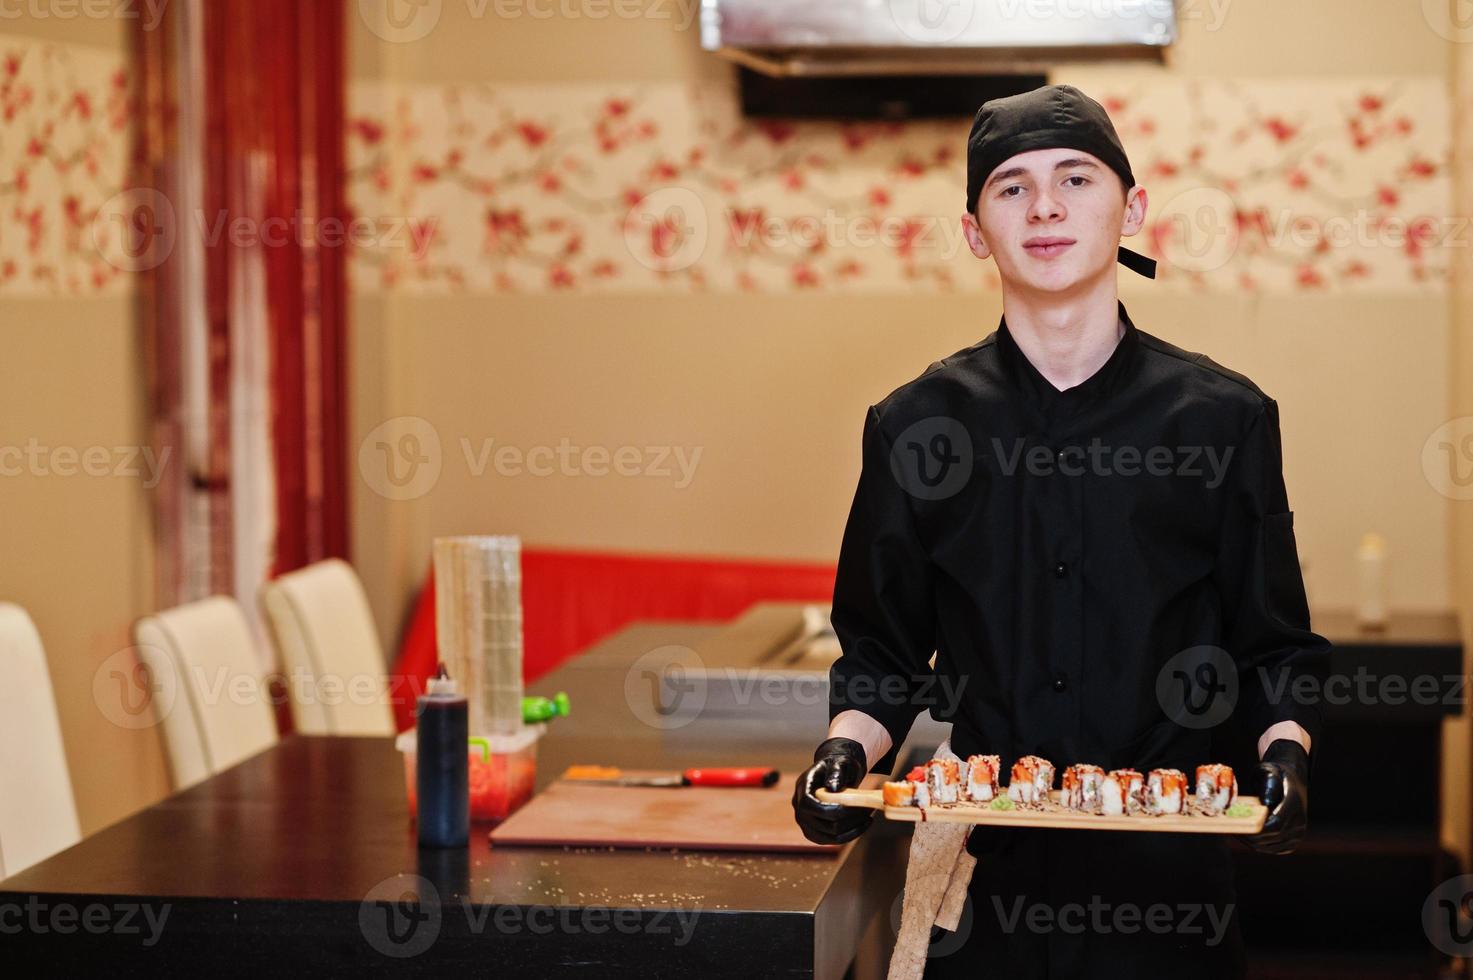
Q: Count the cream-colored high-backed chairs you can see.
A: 3